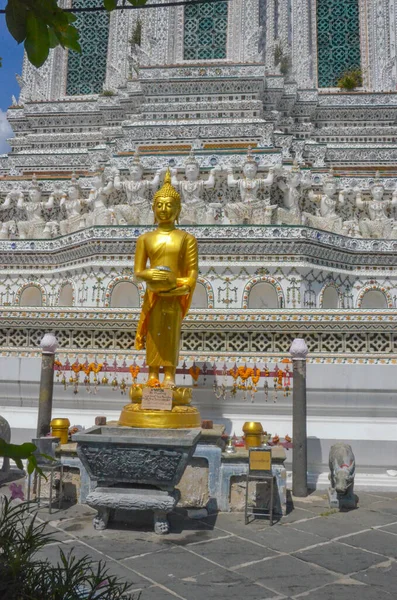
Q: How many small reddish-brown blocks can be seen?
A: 2